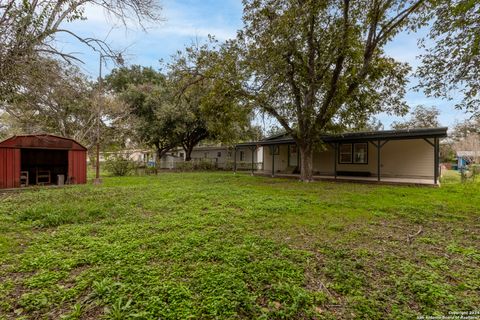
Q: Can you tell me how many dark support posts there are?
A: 6